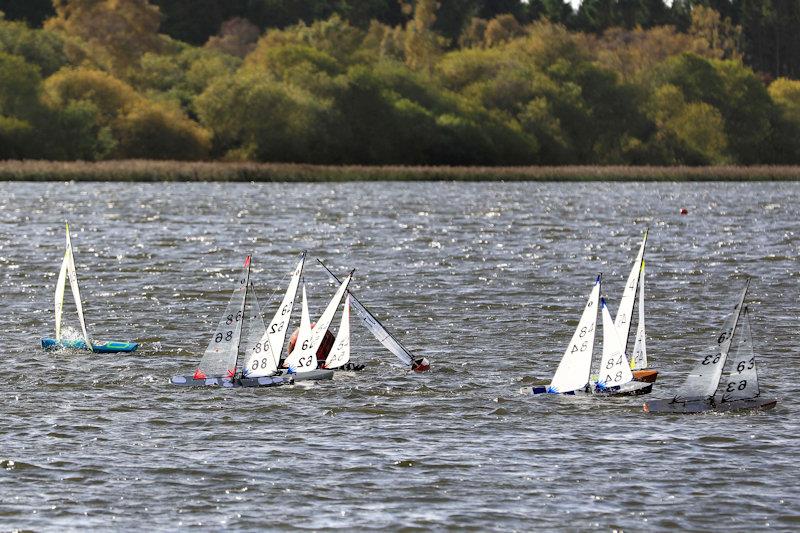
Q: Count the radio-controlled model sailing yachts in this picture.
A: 8